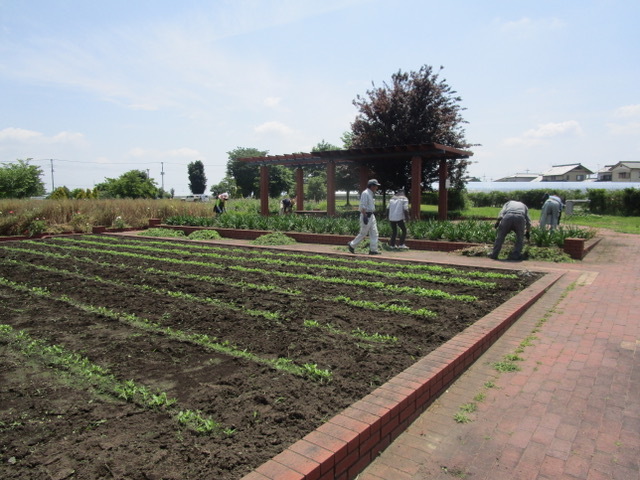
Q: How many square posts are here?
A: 6